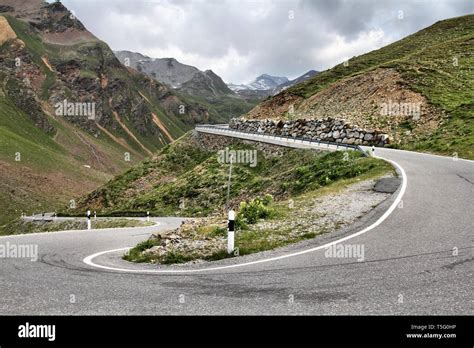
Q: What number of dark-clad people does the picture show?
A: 0